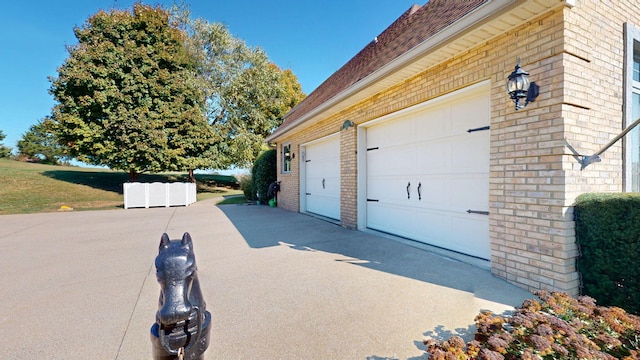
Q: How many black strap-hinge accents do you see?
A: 6